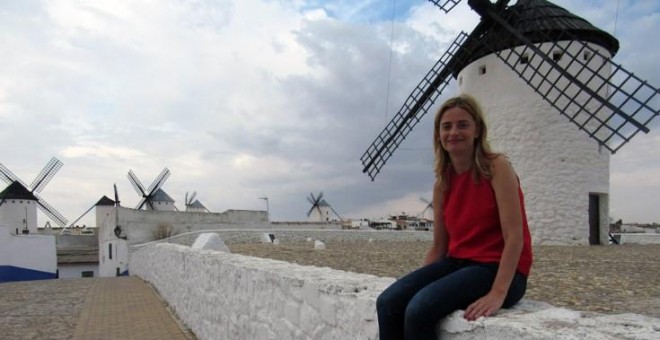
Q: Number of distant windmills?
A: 6